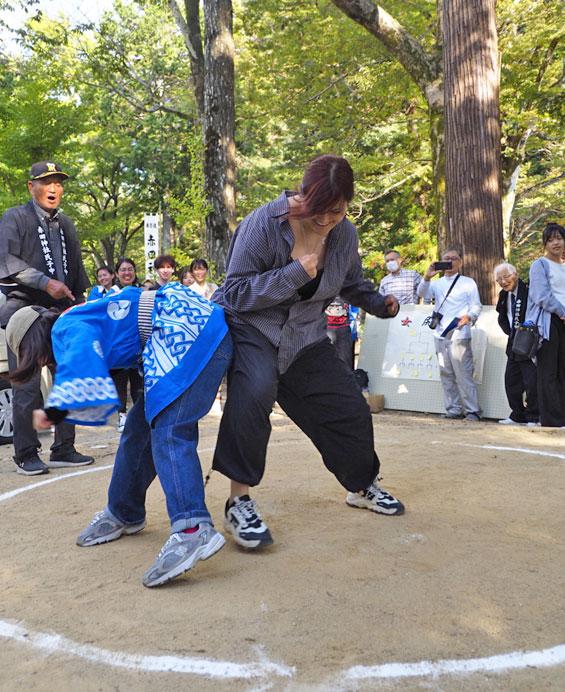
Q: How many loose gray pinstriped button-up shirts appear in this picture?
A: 1